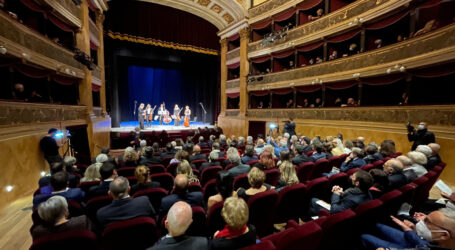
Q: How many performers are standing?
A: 5